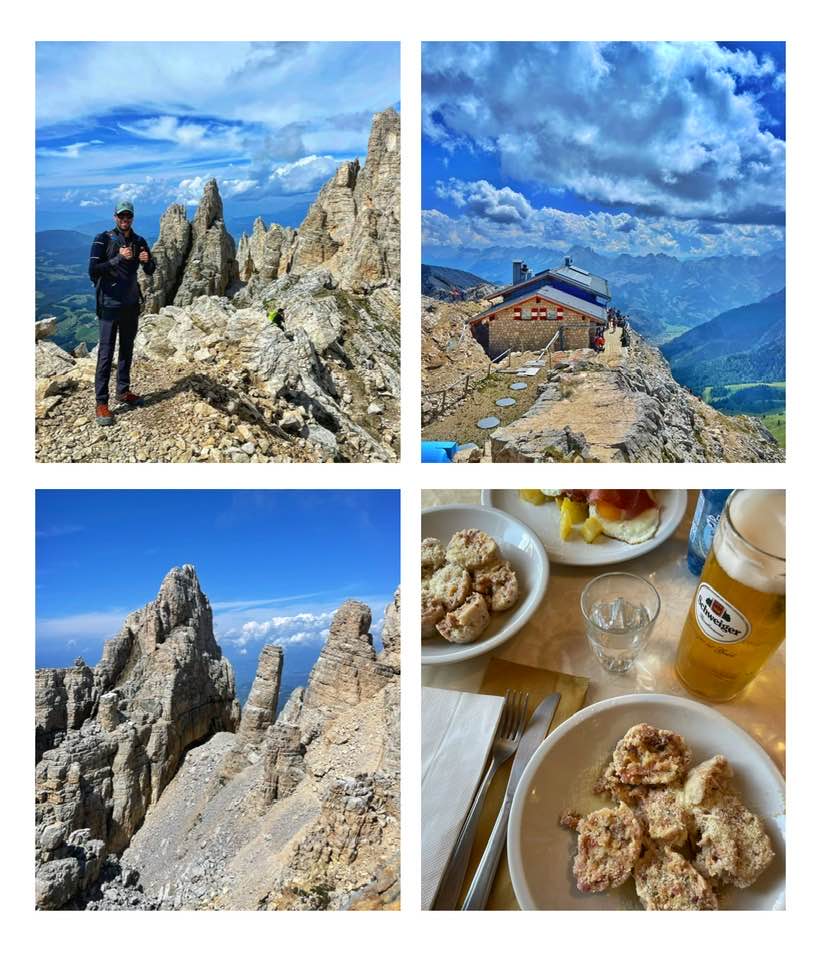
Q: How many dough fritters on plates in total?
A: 12